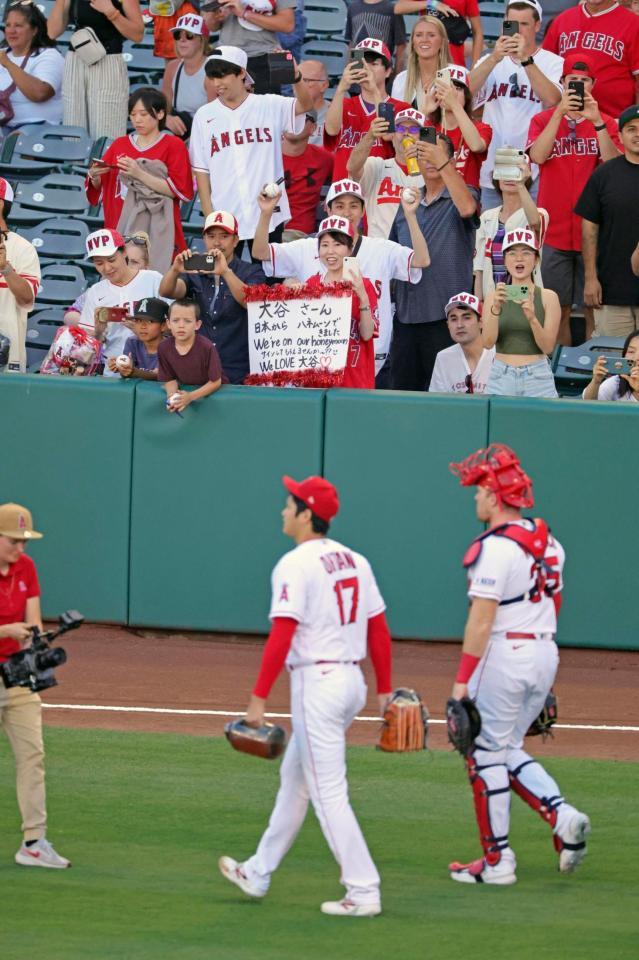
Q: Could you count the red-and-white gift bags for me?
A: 1